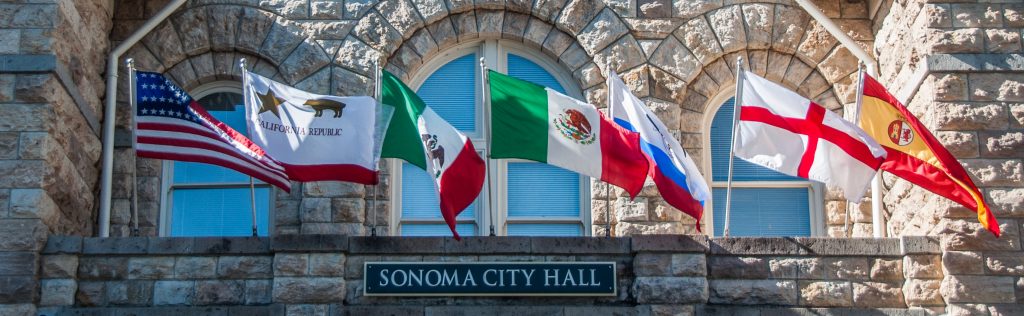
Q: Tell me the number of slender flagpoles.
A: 7